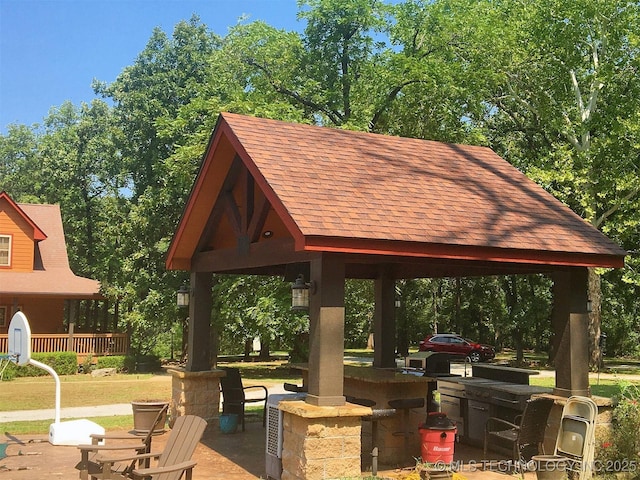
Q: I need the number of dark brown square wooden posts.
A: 4